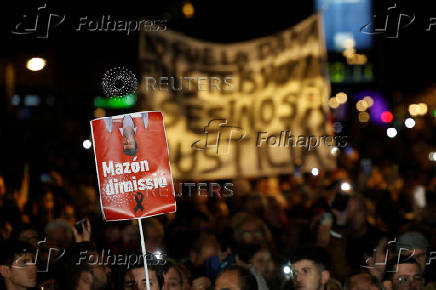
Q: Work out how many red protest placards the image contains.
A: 1